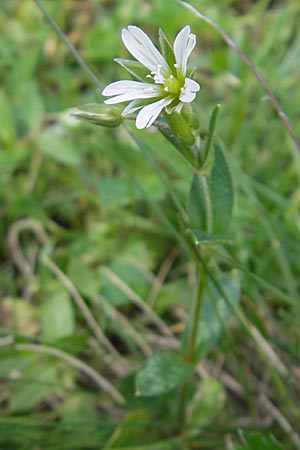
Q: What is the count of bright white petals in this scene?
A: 5